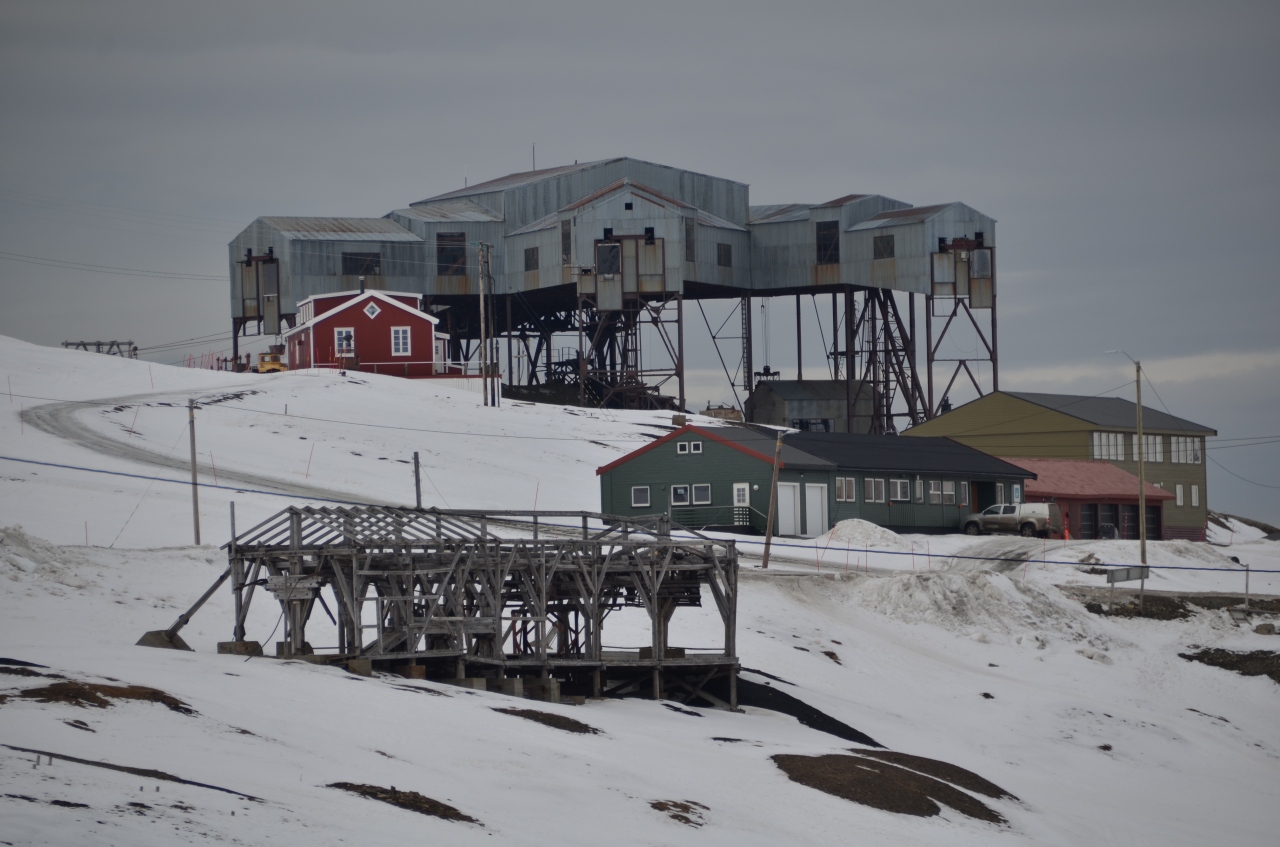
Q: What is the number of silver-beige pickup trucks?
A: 1